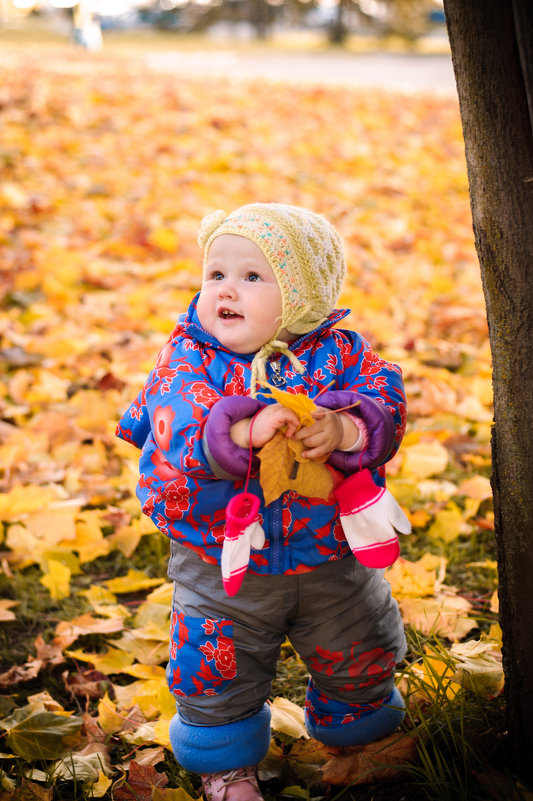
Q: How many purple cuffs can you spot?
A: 2